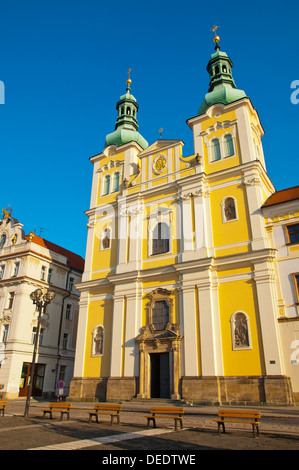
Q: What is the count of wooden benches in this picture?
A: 5